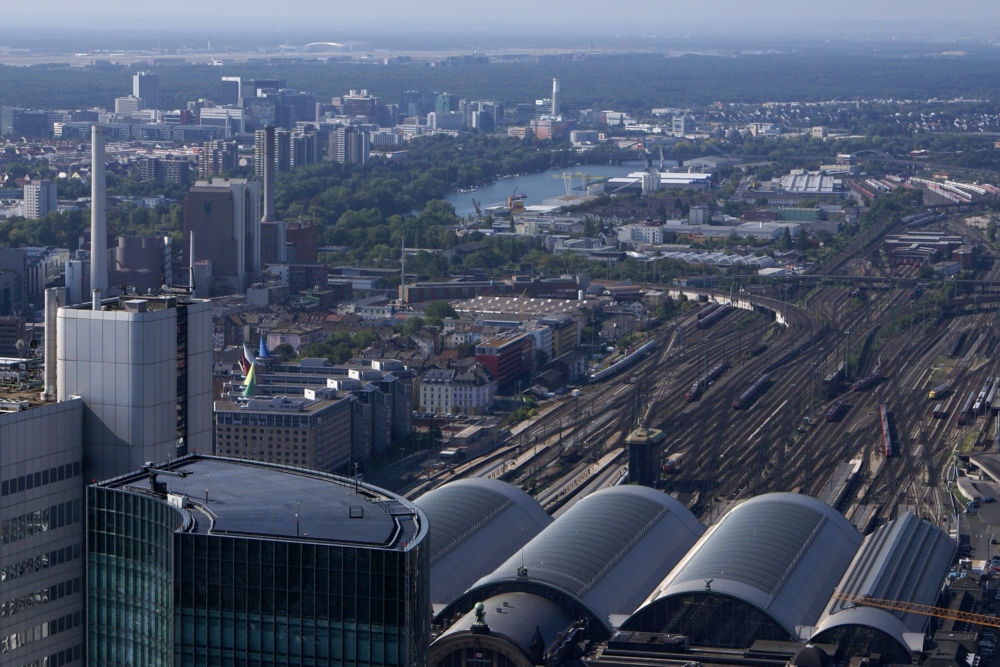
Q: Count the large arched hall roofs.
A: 4